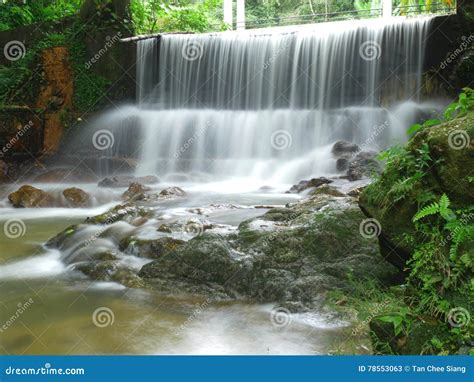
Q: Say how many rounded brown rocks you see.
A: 2